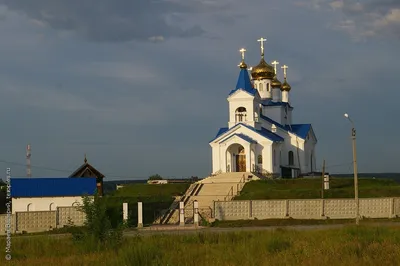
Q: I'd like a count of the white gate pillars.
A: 4